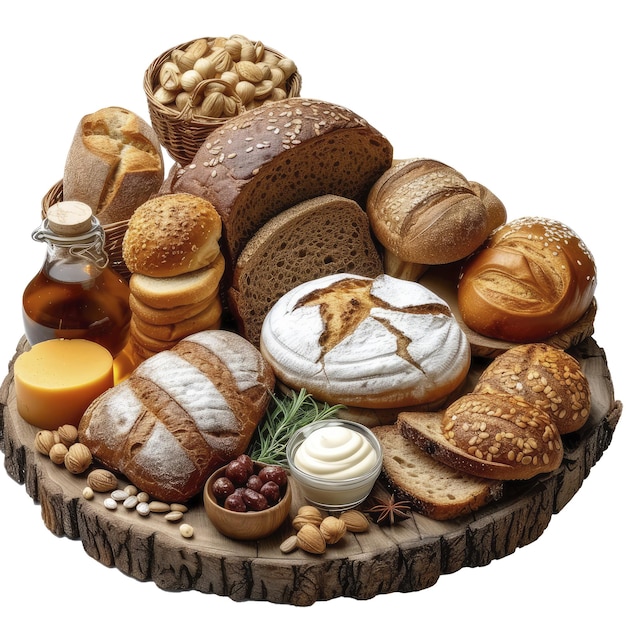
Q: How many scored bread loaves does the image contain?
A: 5